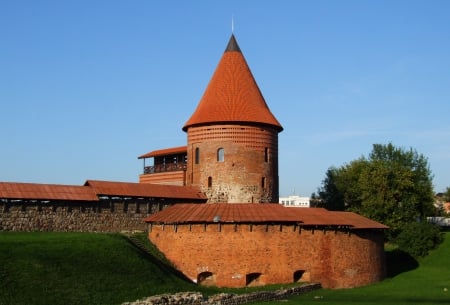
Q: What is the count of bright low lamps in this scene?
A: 0